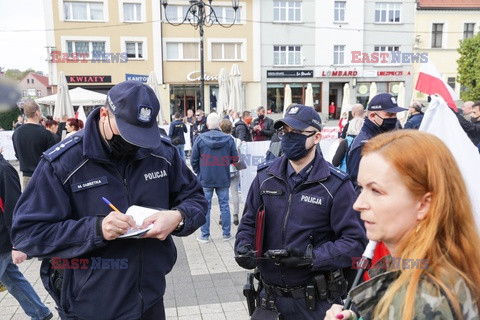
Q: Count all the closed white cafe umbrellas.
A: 9